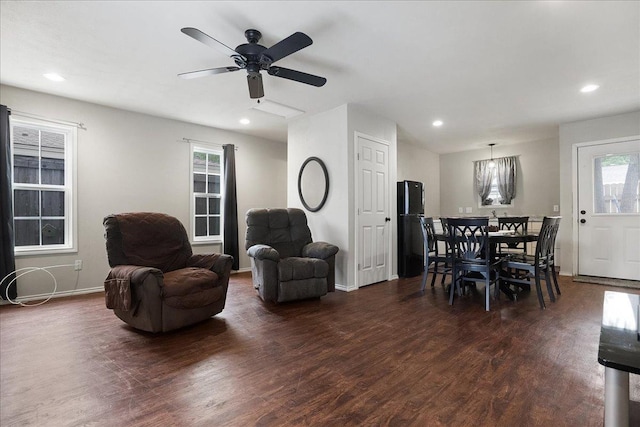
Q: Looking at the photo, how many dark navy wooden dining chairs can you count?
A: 6